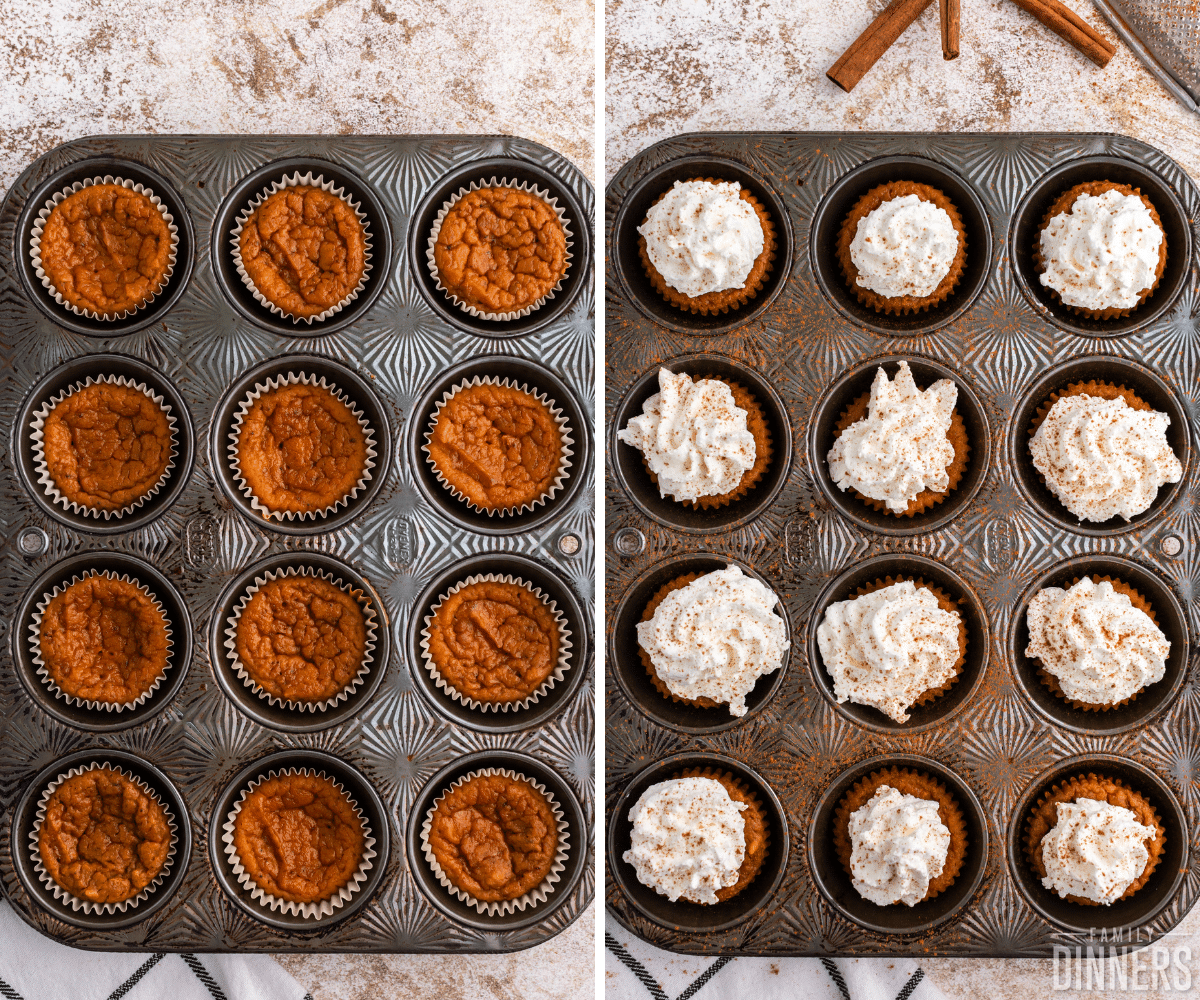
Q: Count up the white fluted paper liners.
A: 12